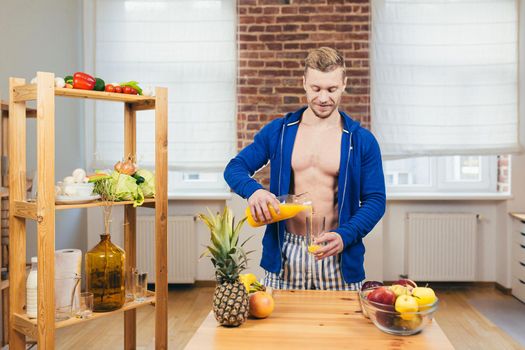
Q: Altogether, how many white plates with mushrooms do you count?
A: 1